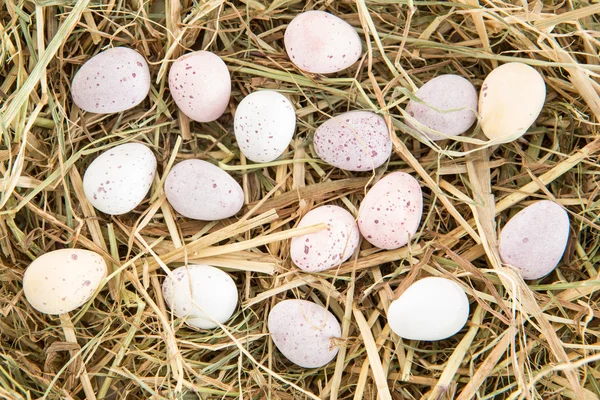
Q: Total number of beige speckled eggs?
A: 2